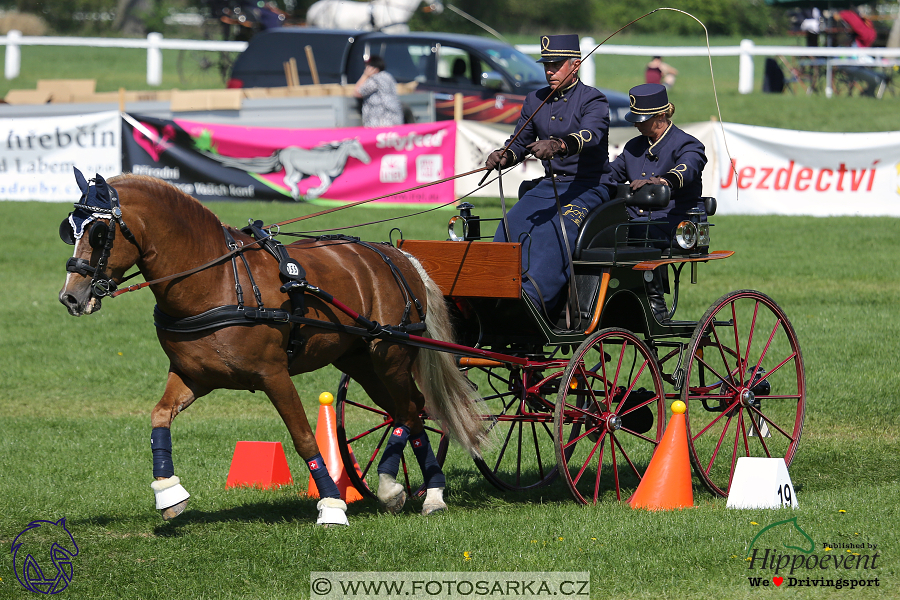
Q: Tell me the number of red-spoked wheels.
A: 4